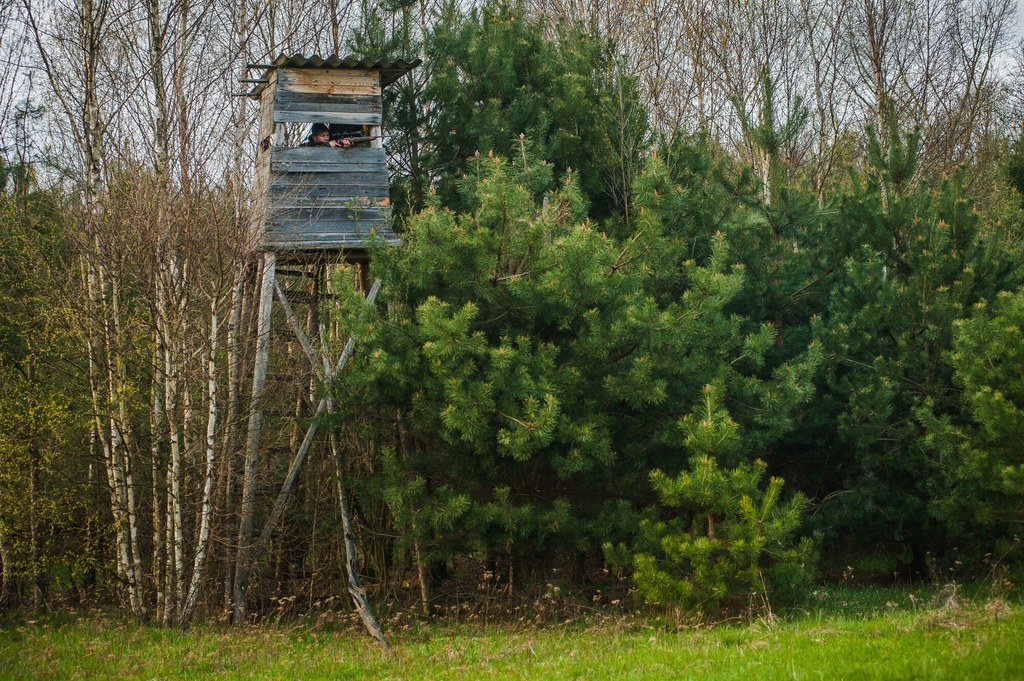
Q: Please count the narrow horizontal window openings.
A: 1